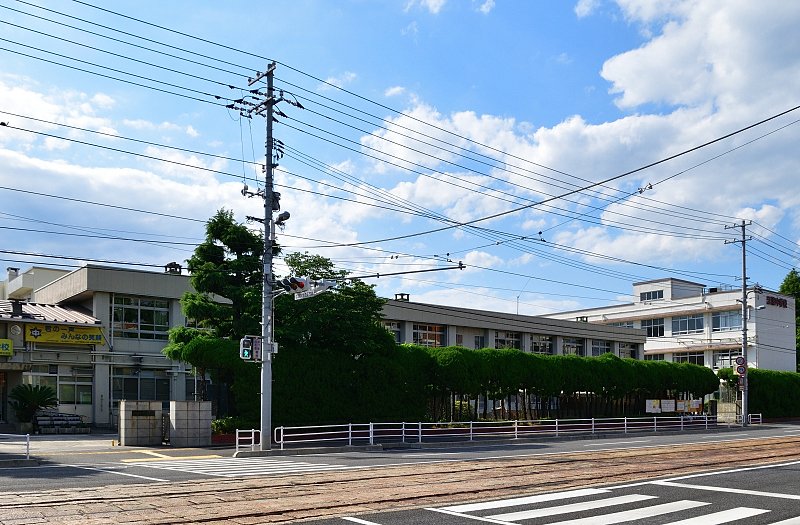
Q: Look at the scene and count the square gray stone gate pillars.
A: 2